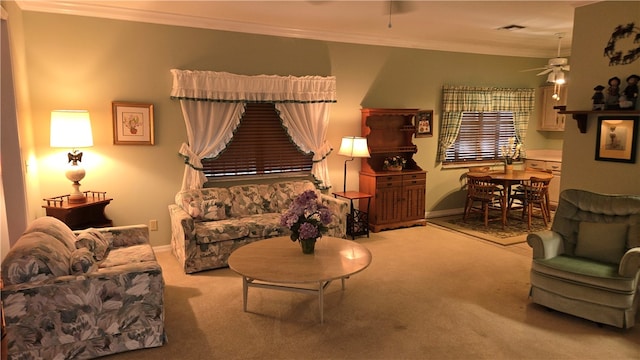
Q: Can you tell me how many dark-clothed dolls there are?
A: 3